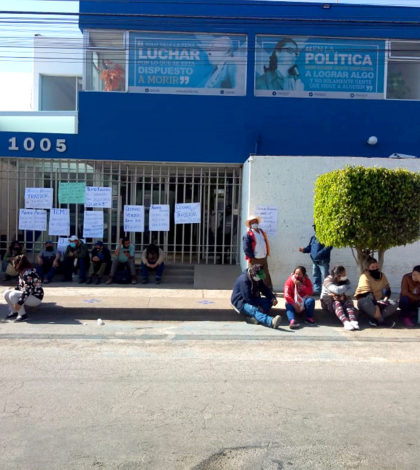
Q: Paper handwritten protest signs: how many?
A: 11